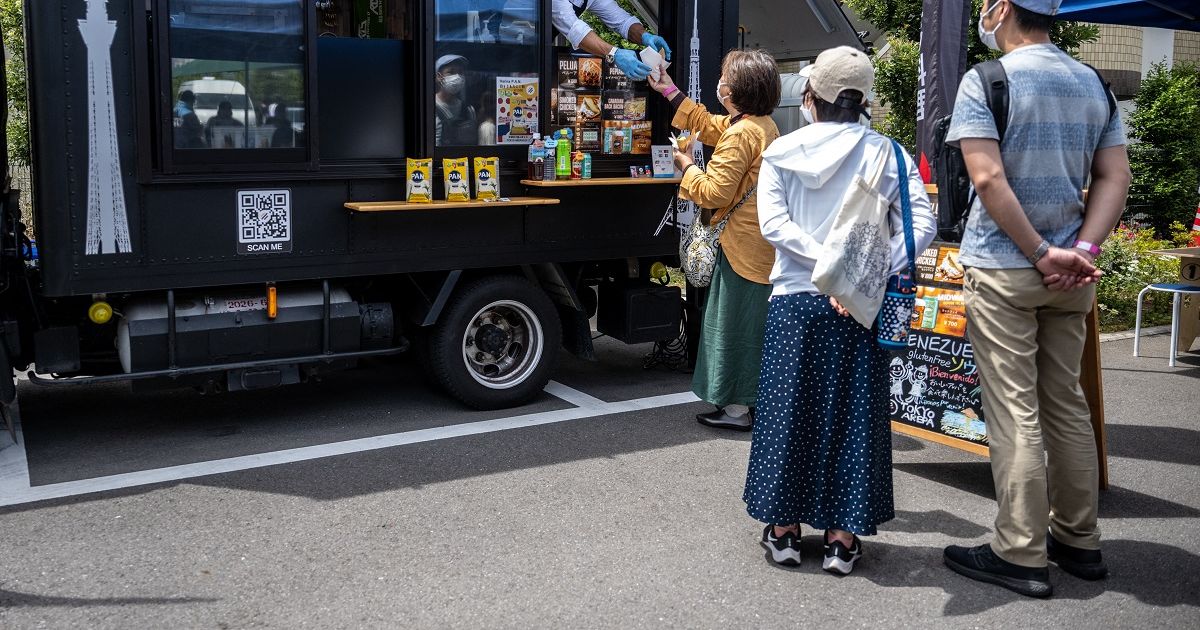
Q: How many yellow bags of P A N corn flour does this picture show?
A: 3